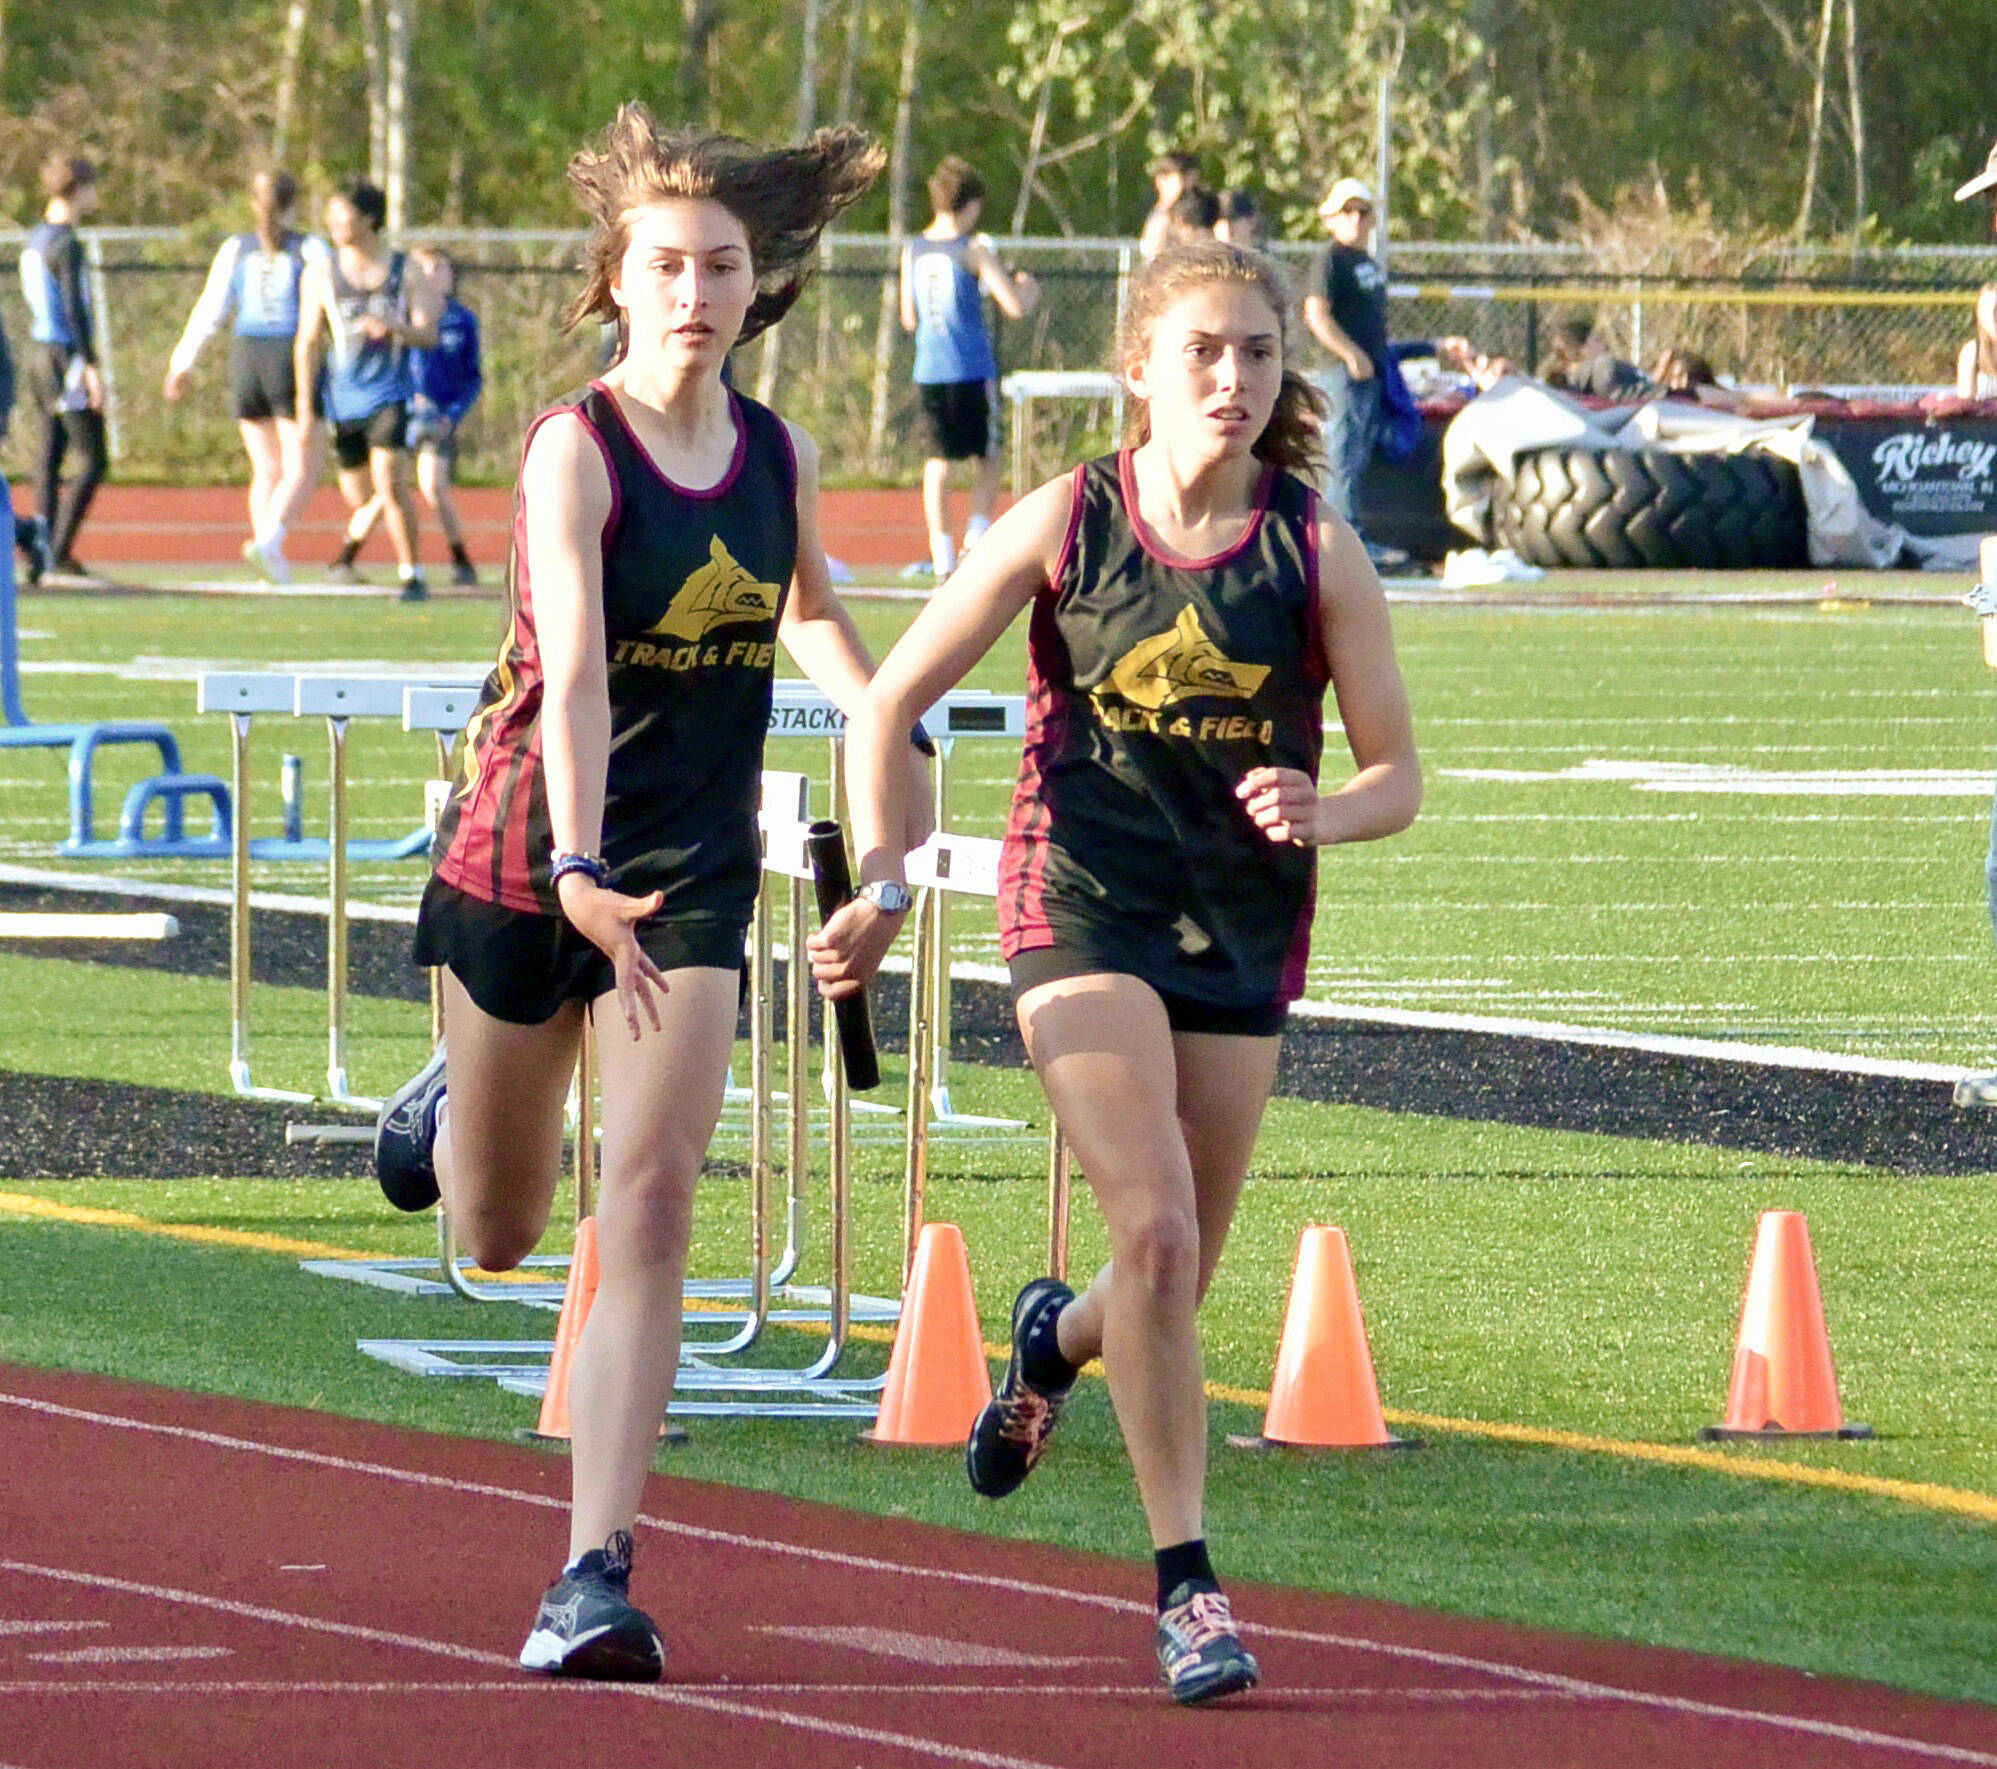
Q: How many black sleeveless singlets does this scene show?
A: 2